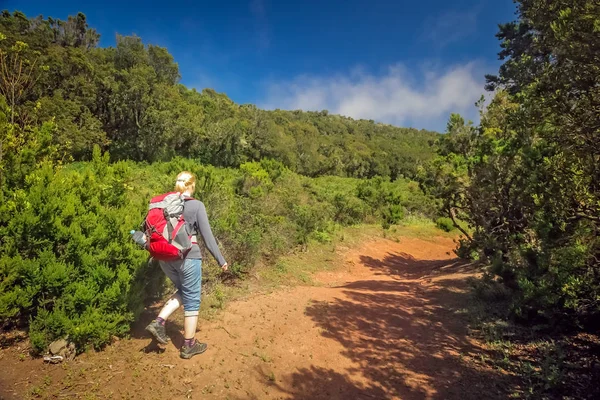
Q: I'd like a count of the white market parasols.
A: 0